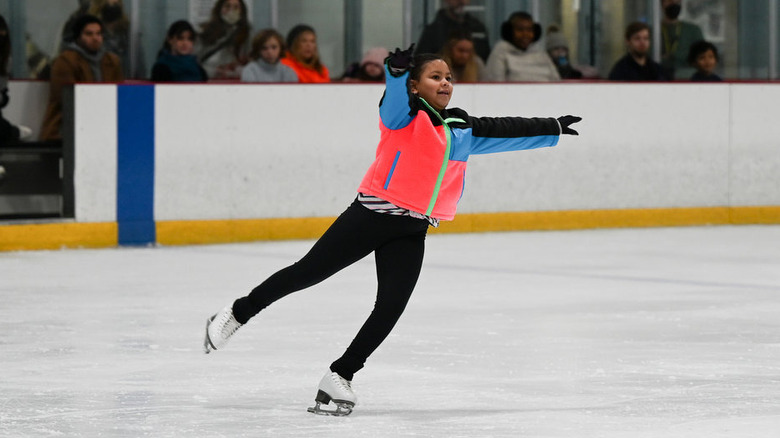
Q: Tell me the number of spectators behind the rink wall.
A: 15